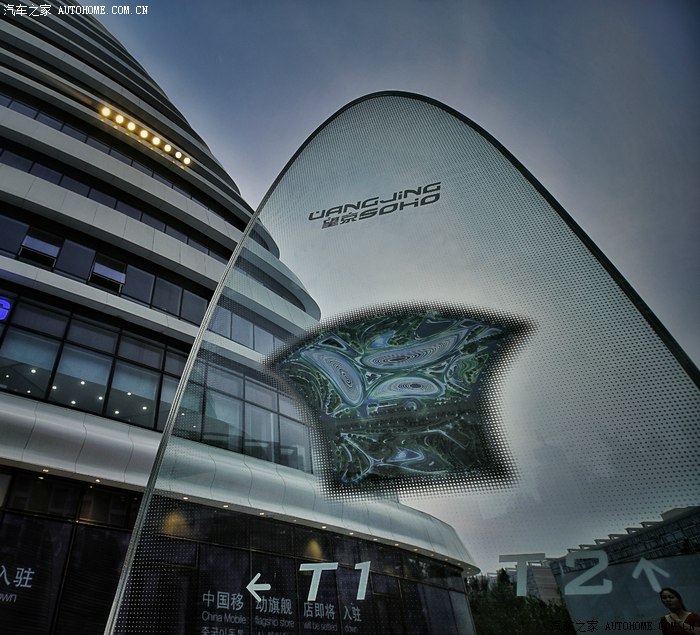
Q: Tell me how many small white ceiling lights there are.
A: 12